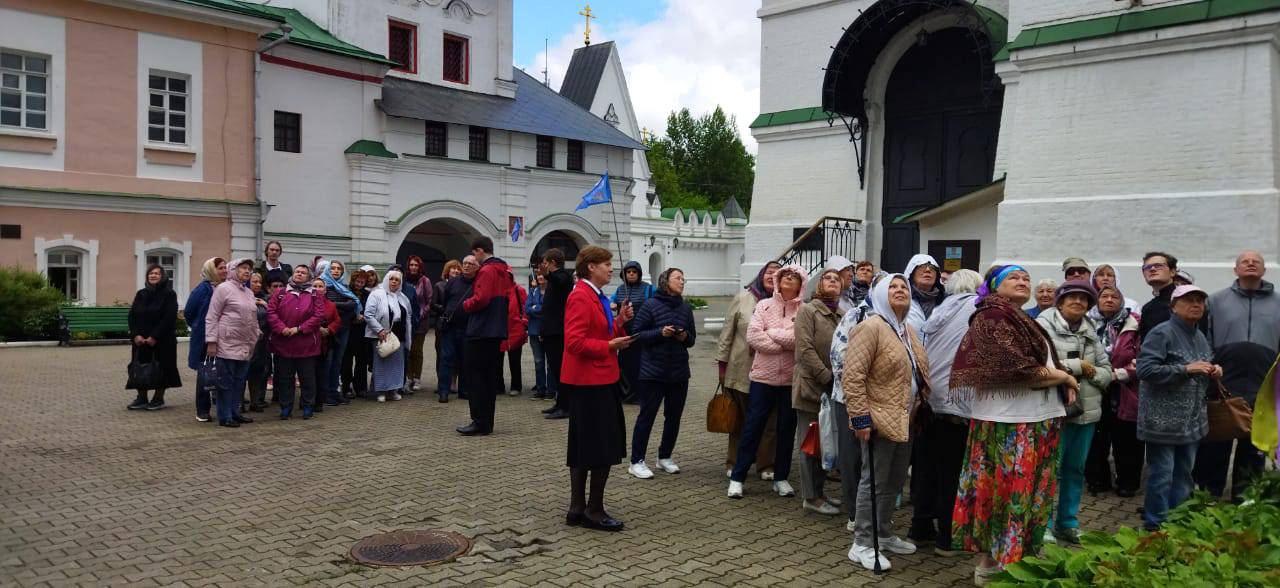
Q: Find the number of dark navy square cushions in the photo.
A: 0